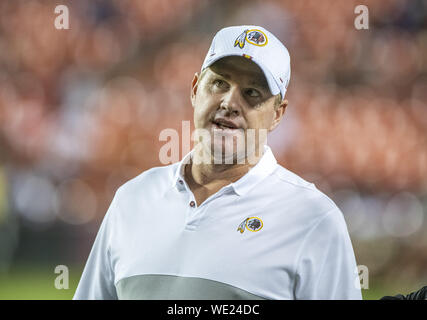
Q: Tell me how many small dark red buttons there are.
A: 2